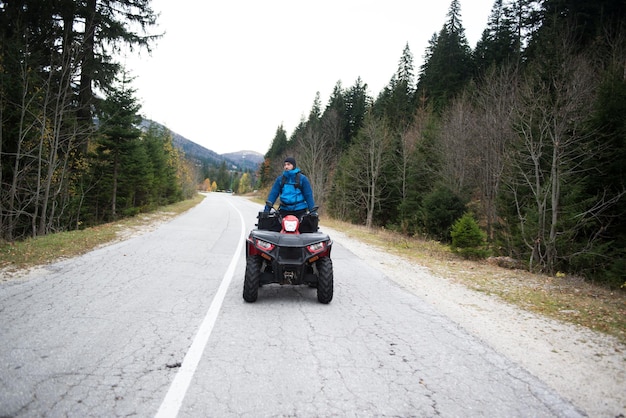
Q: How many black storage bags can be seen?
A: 2